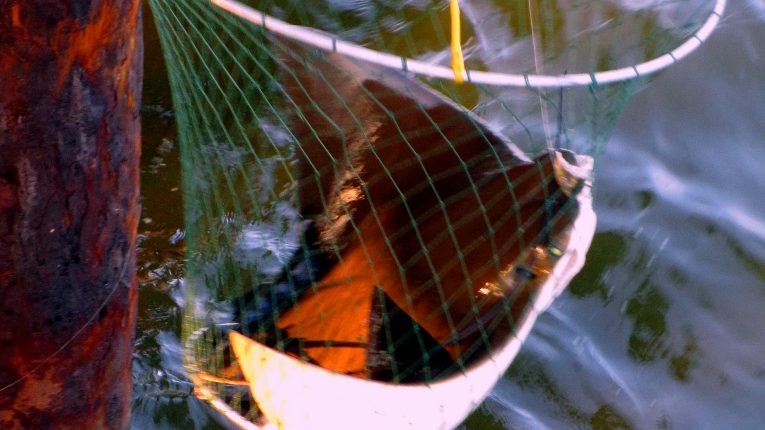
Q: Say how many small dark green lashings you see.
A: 10